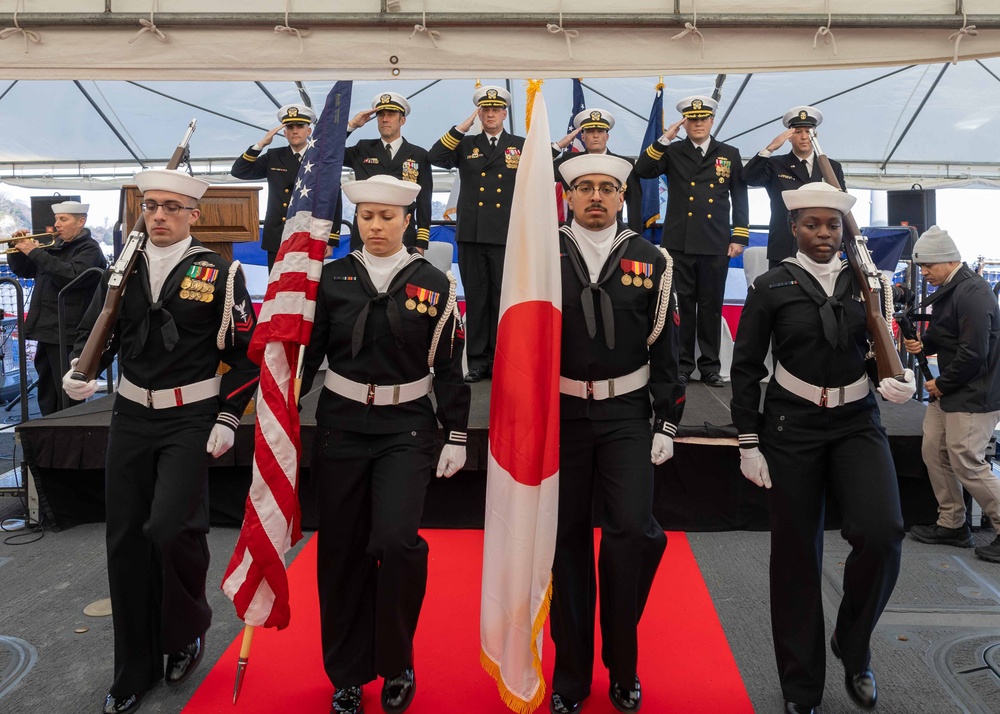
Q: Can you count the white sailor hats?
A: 5